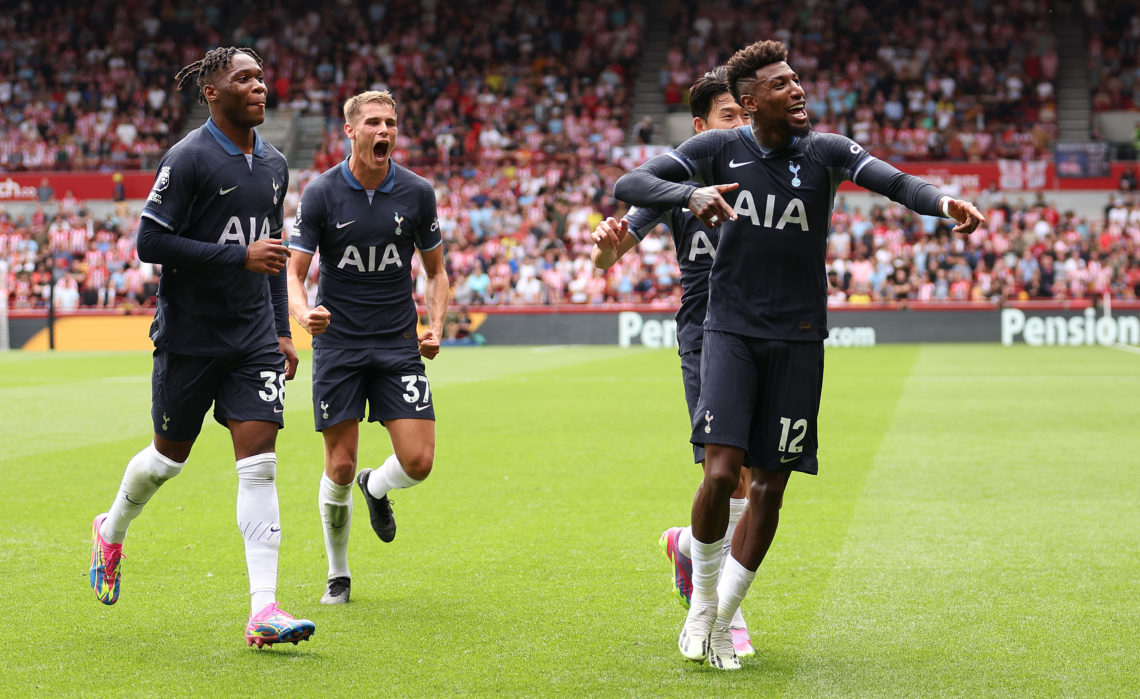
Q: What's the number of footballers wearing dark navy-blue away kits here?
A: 4